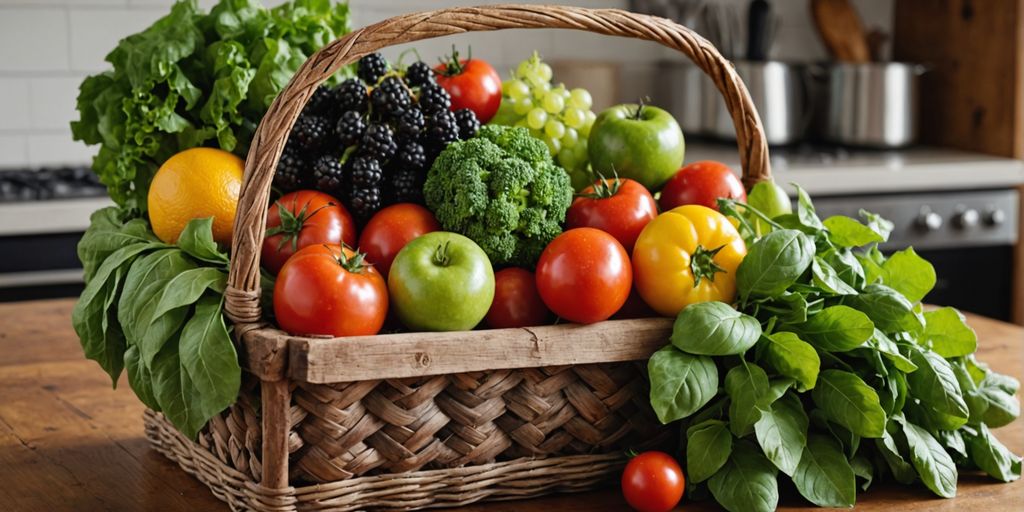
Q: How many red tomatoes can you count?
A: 9